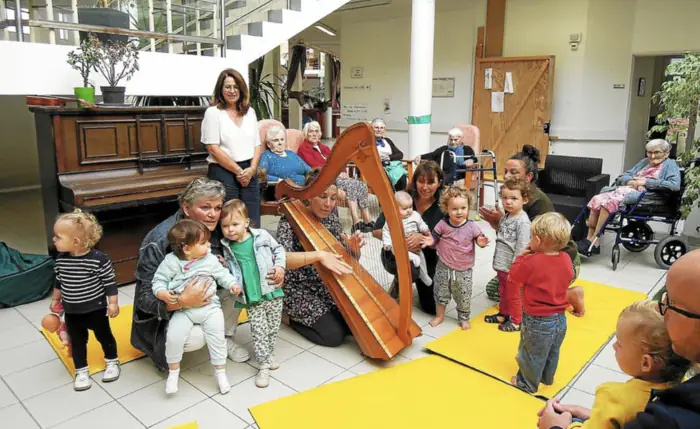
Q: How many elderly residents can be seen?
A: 5